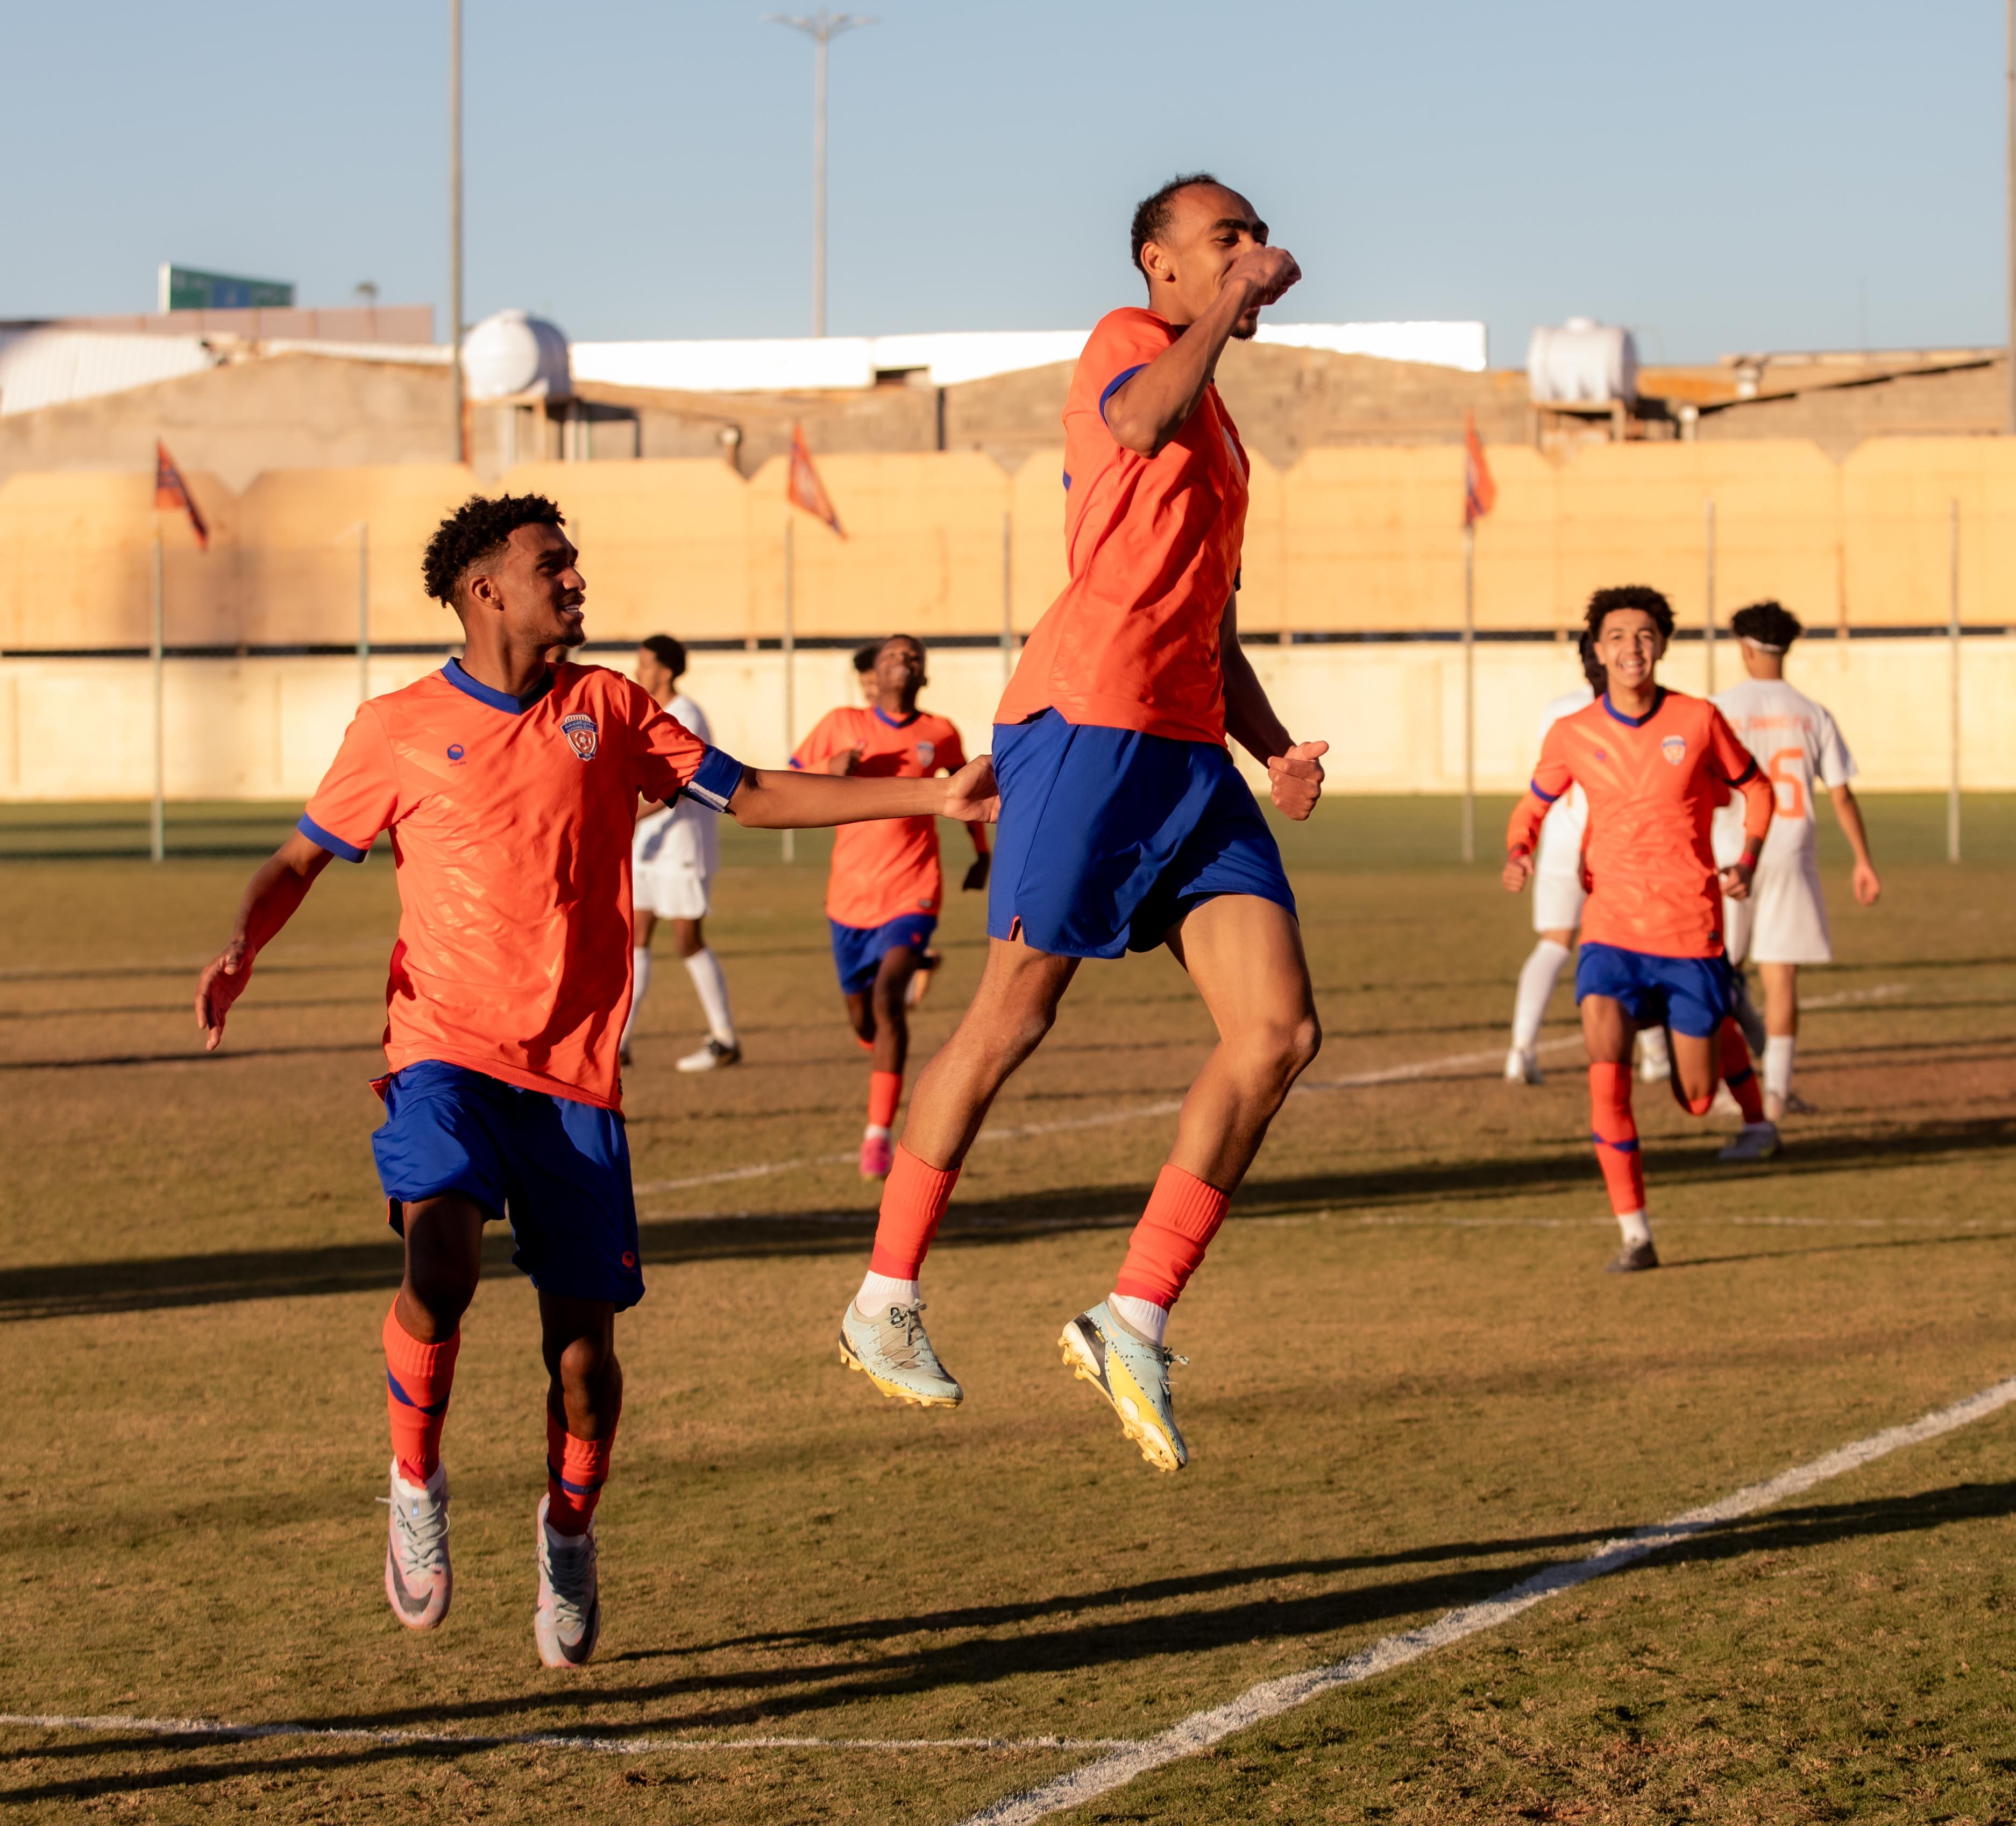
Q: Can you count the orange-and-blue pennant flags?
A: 3